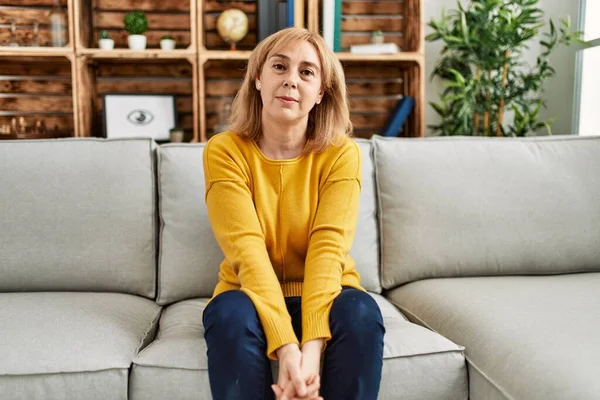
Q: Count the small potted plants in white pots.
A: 3